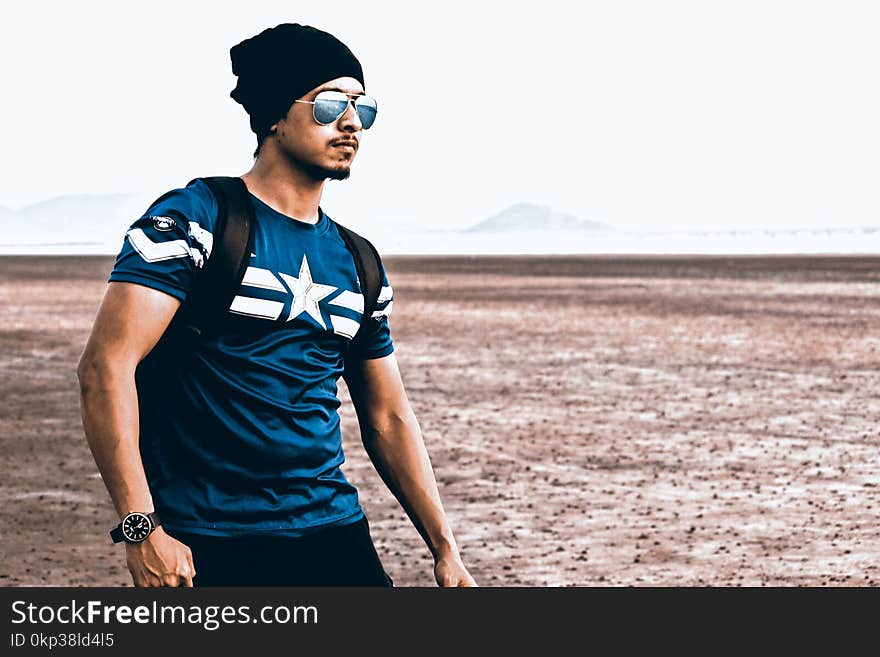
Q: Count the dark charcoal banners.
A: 1